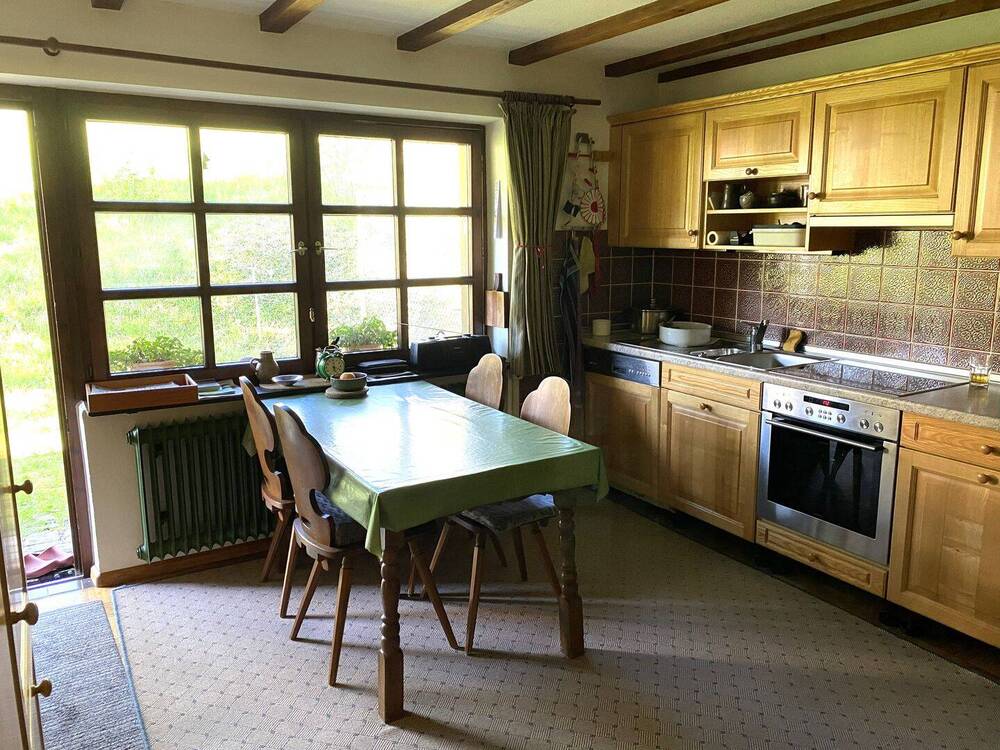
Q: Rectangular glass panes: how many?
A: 12